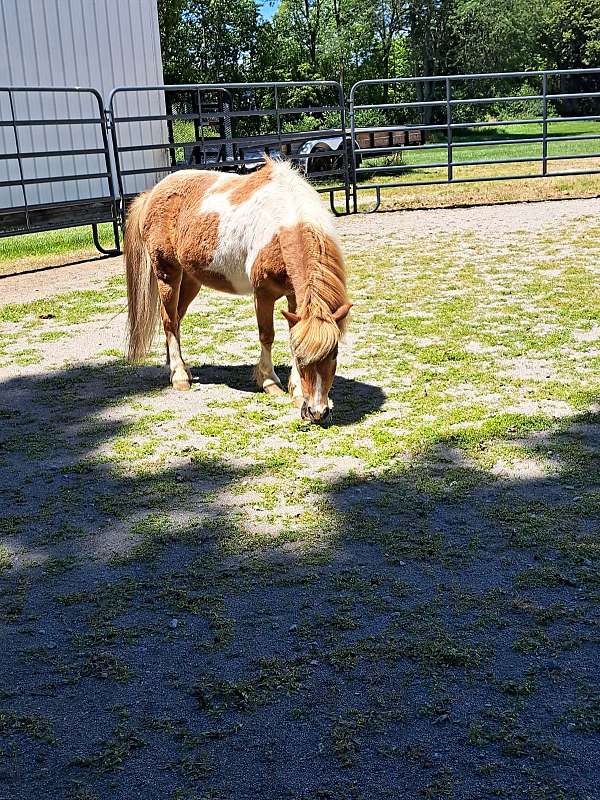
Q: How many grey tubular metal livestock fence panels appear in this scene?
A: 3